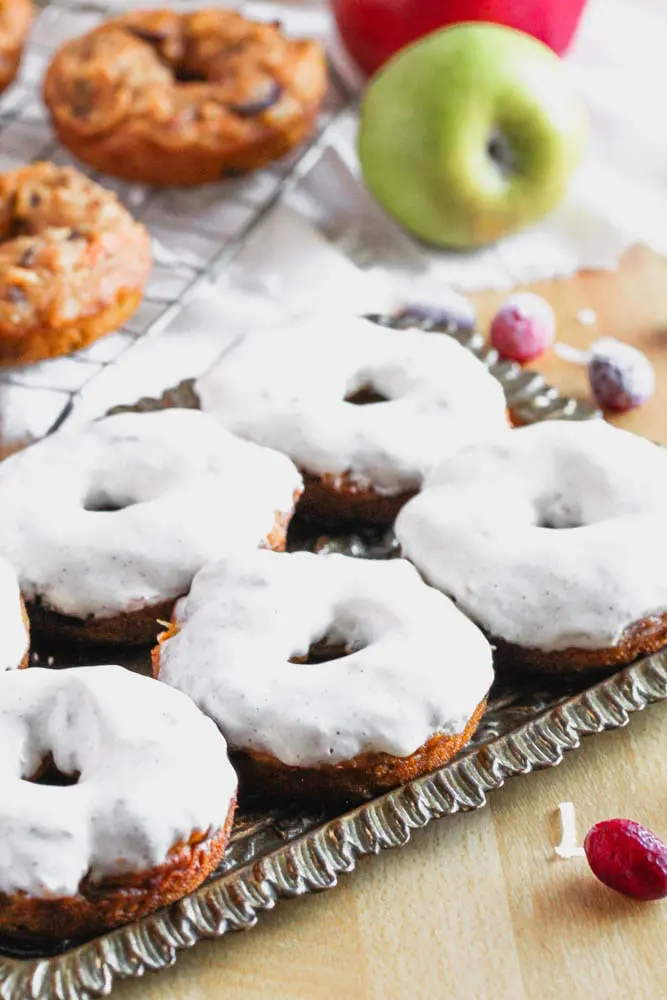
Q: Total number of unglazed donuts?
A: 3